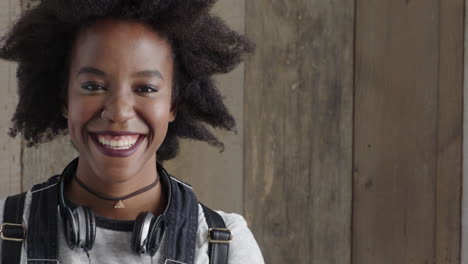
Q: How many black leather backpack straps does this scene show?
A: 2